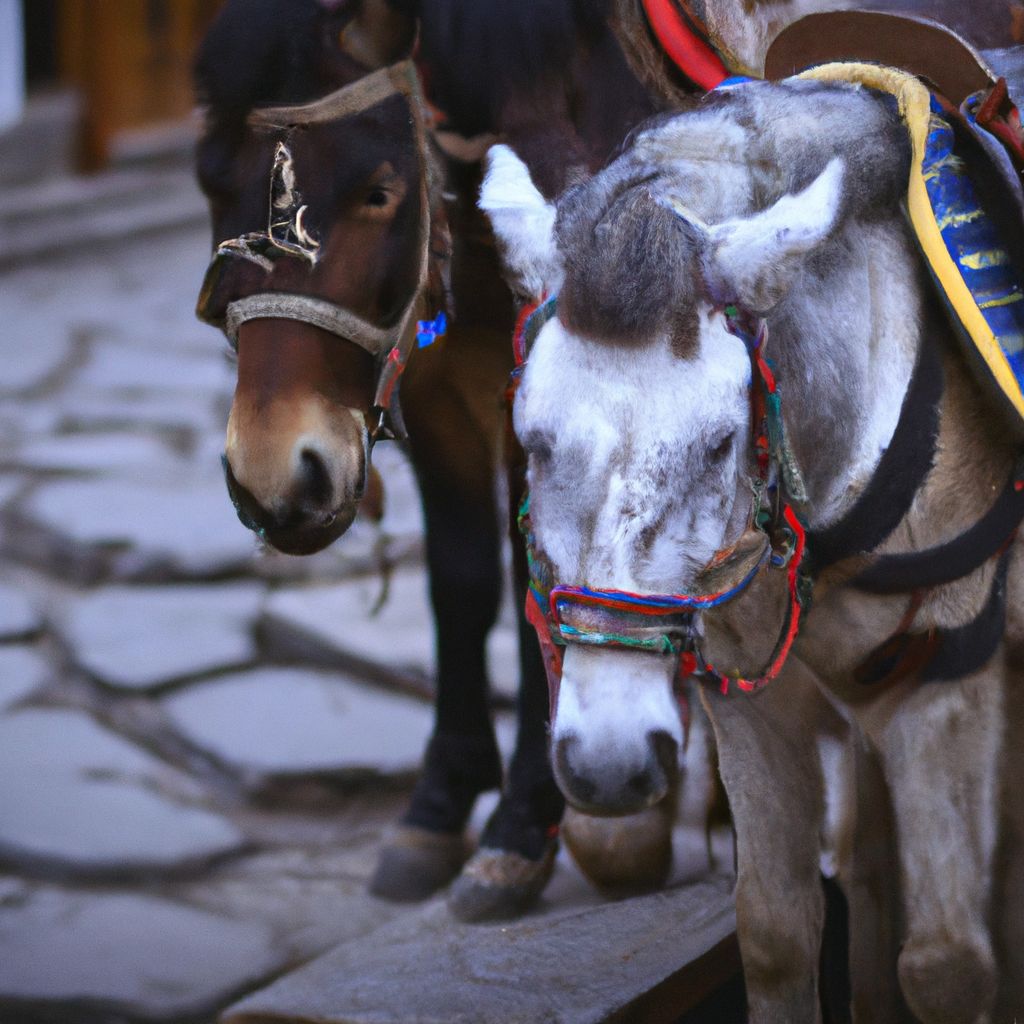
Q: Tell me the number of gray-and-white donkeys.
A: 1